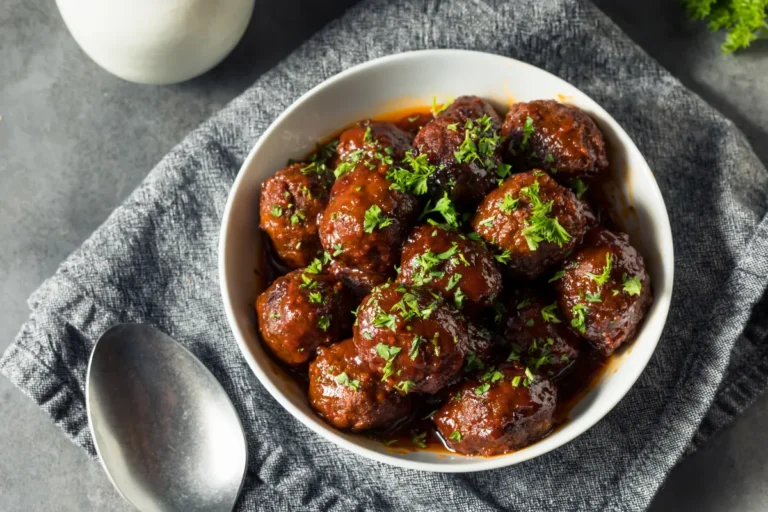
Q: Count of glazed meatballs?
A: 13